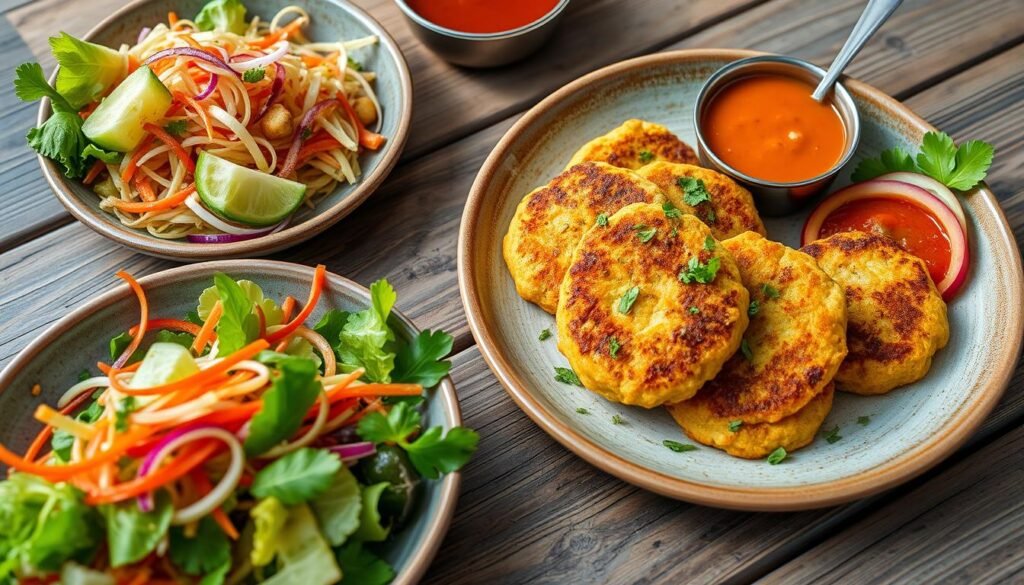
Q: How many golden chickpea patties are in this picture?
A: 7